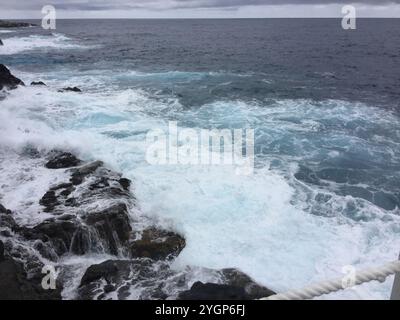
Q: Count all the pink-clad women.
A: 0